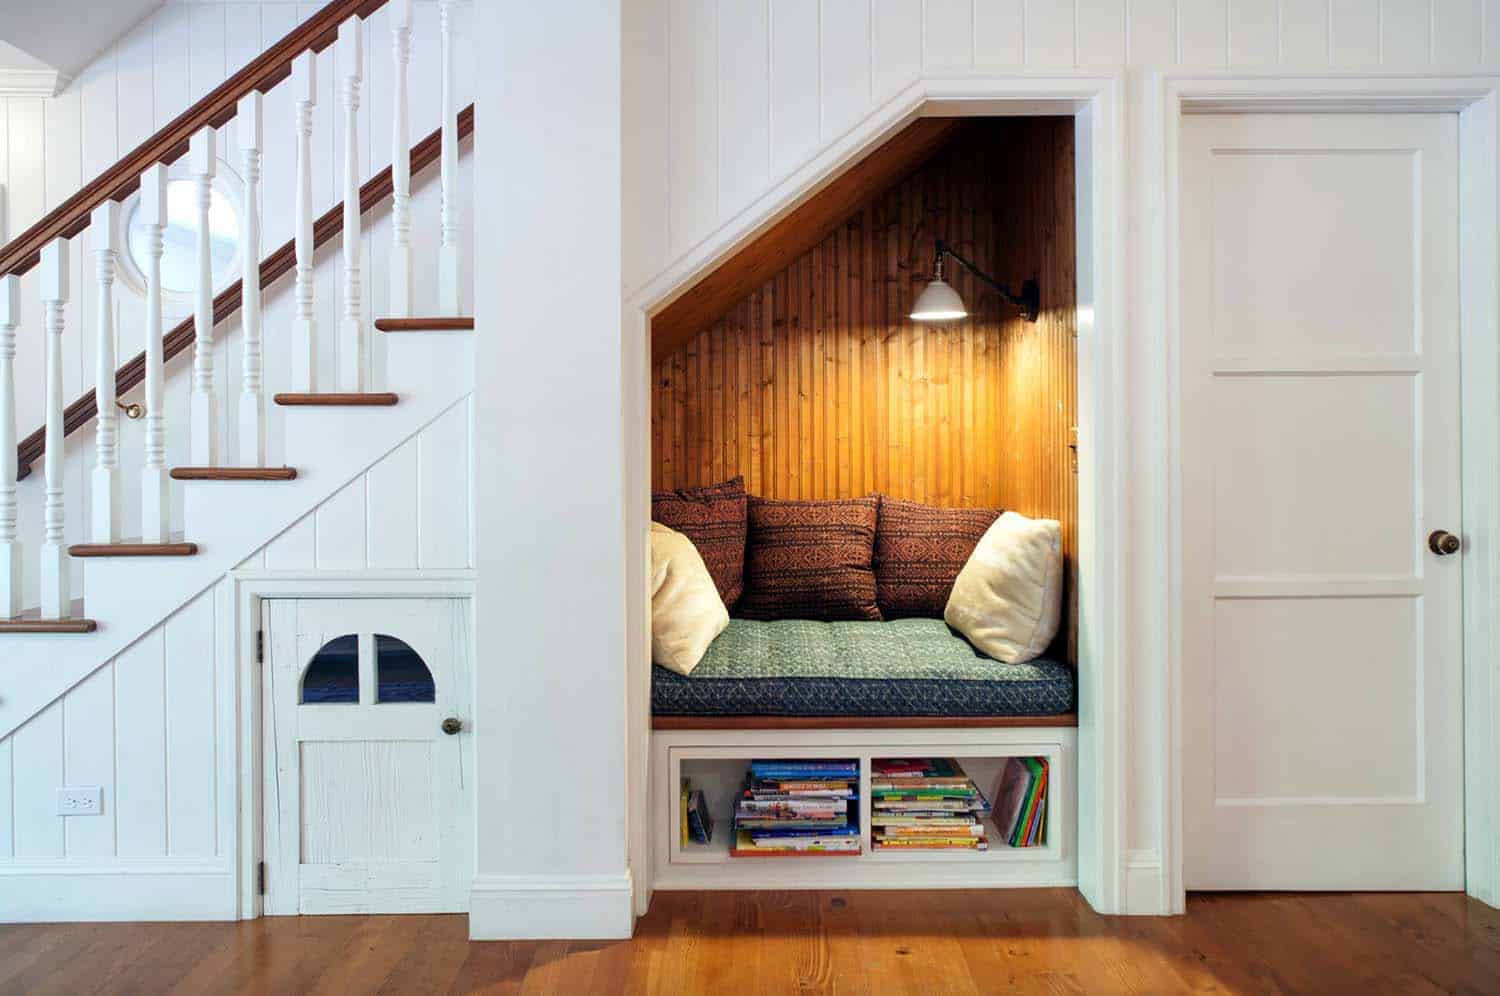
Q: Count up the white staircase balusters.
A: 10